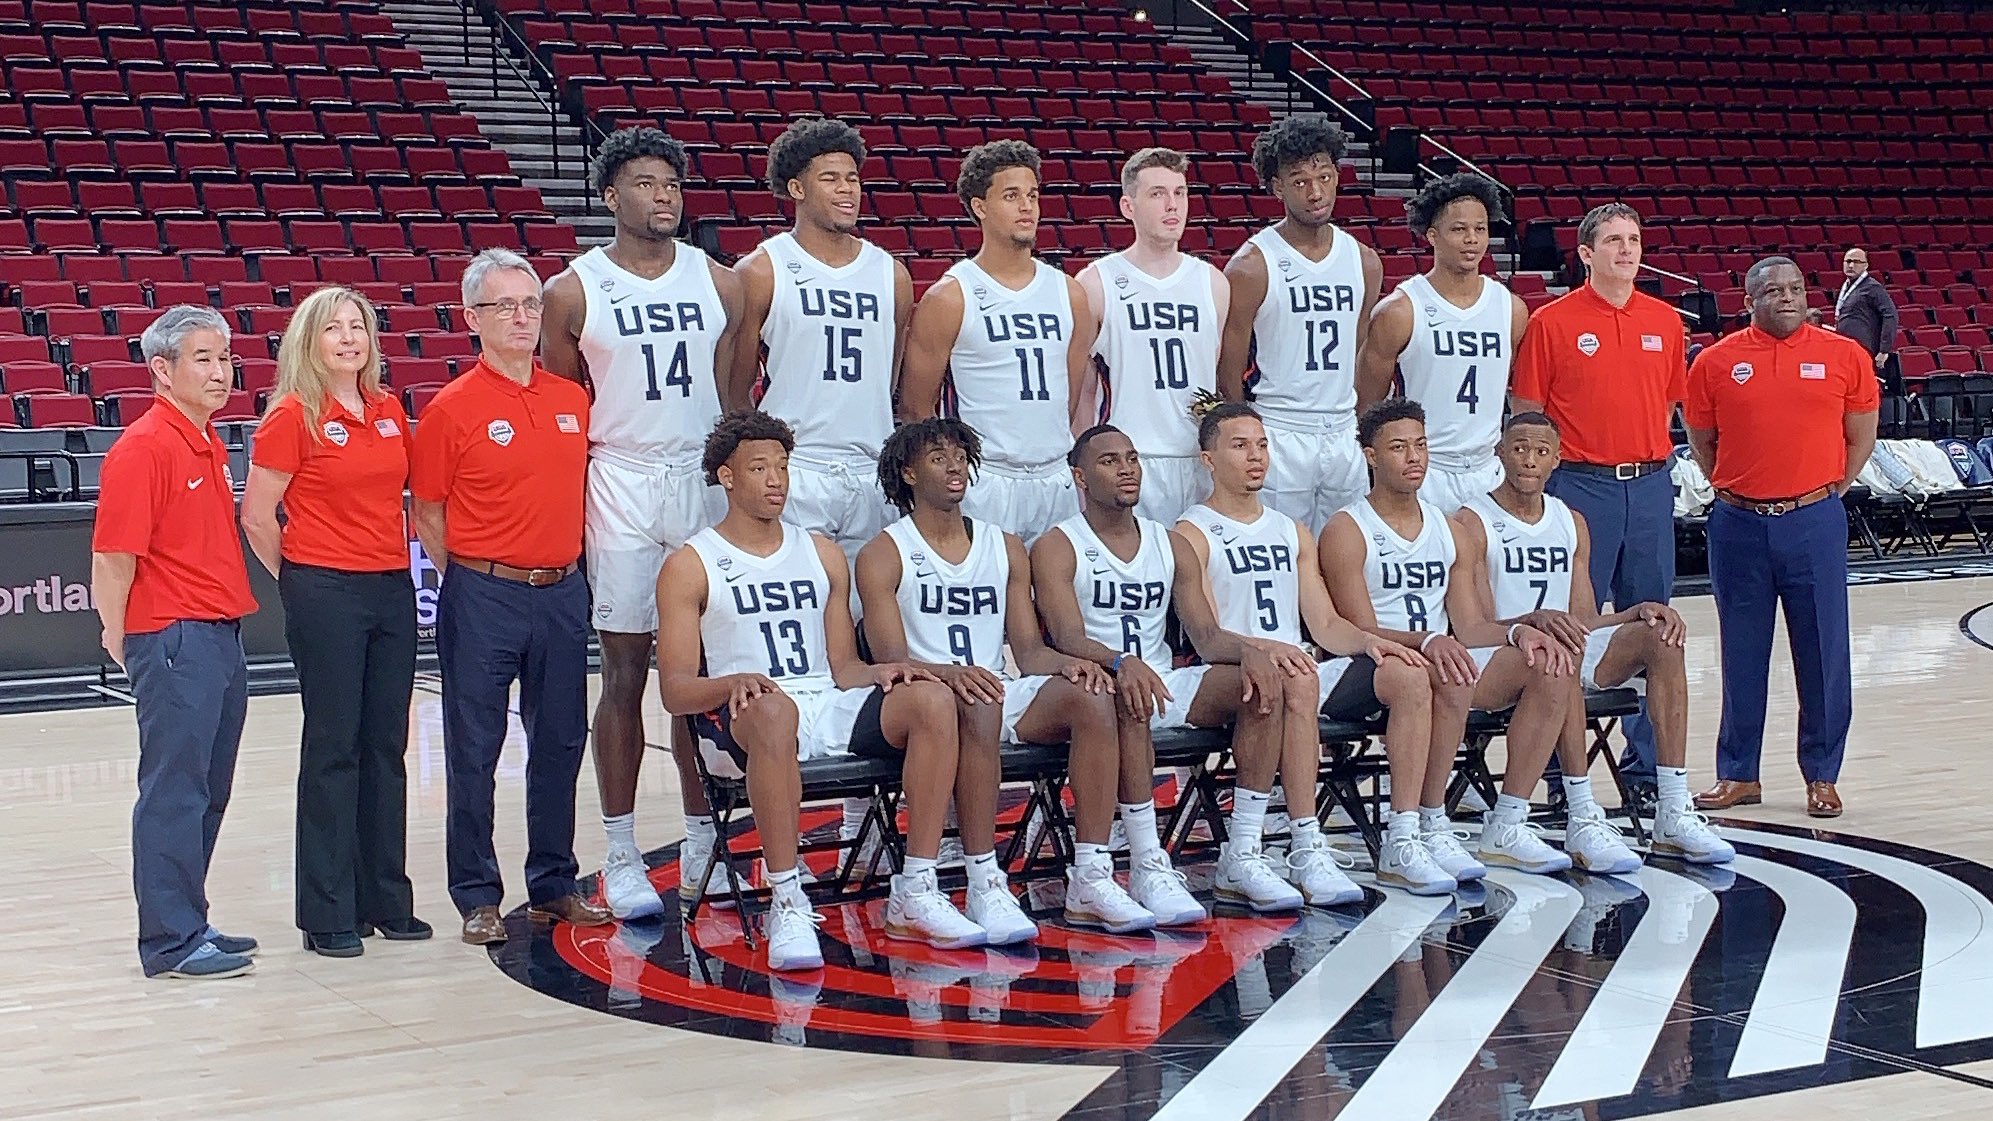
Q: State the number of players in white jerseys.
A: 12